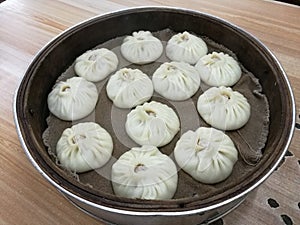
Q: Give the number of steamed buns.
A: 12